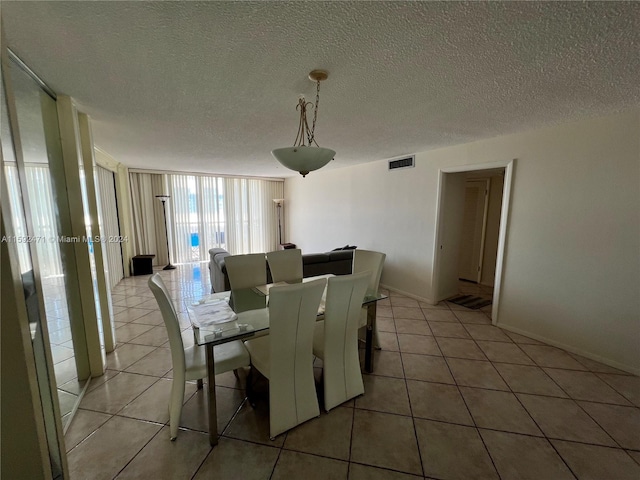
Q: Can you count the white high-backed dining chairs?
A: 6